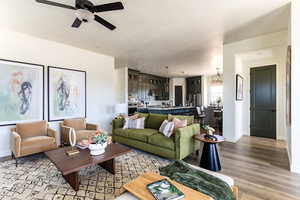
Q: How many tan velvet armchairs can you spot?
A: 2